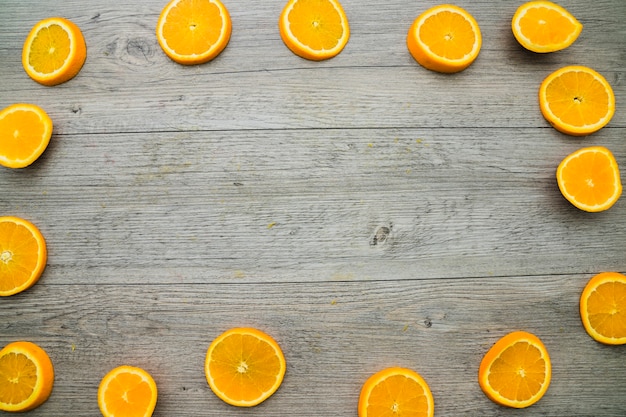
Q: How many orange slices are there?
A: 15